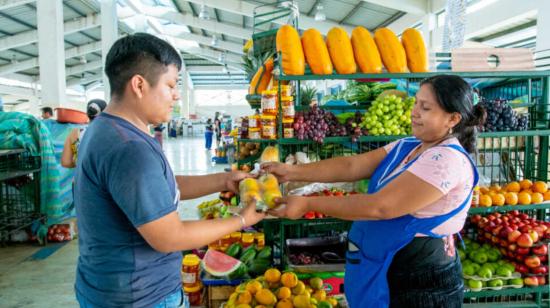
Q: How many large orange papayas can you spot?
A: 6